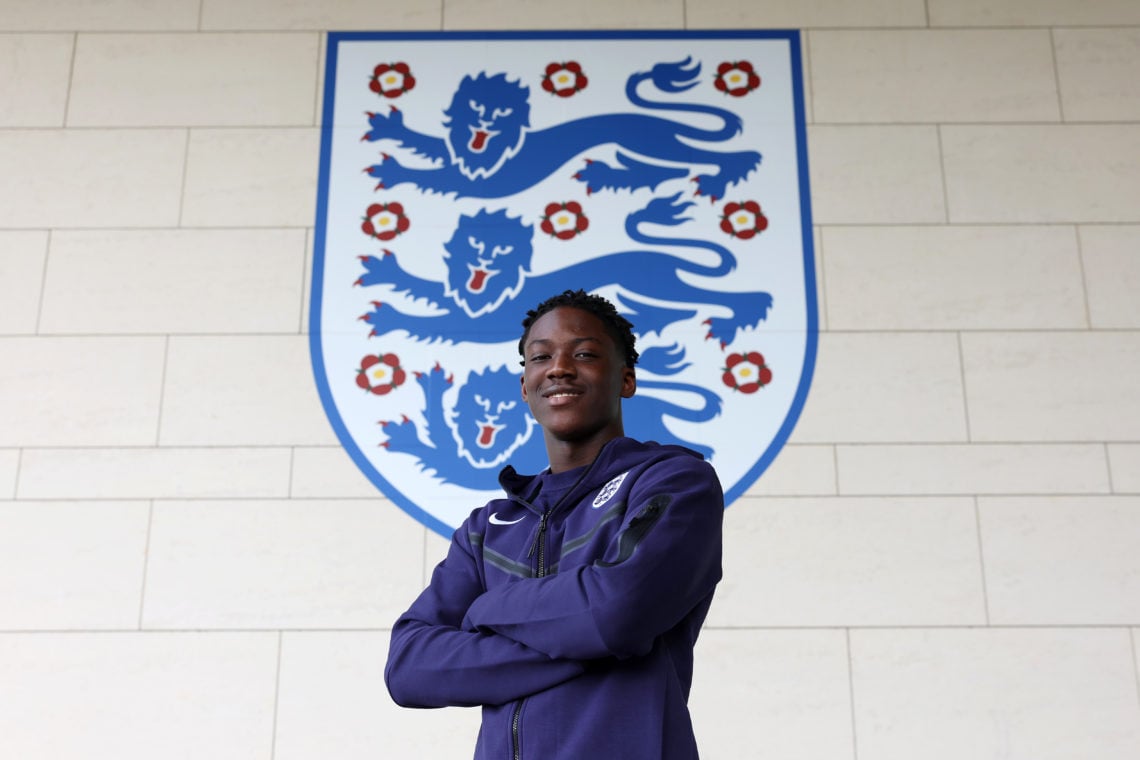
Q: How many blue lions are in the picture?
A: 3